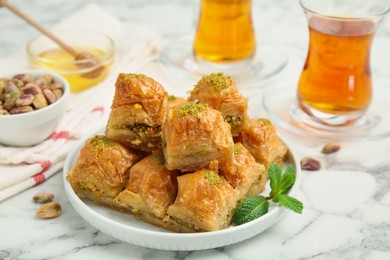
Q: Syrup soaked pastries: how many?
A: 9